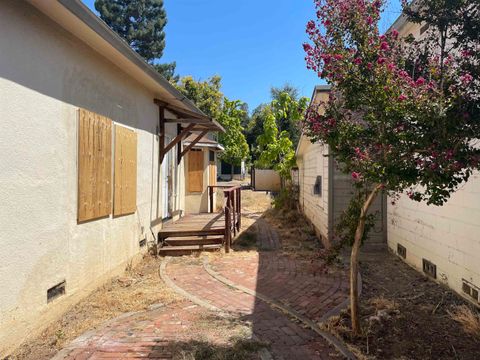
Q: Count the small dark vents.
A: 5